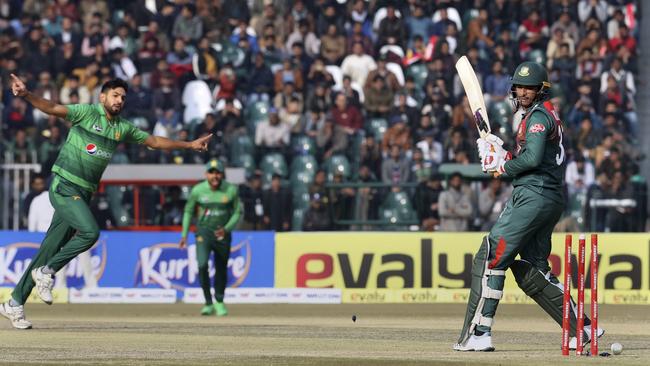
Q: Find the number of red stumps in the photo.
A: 3